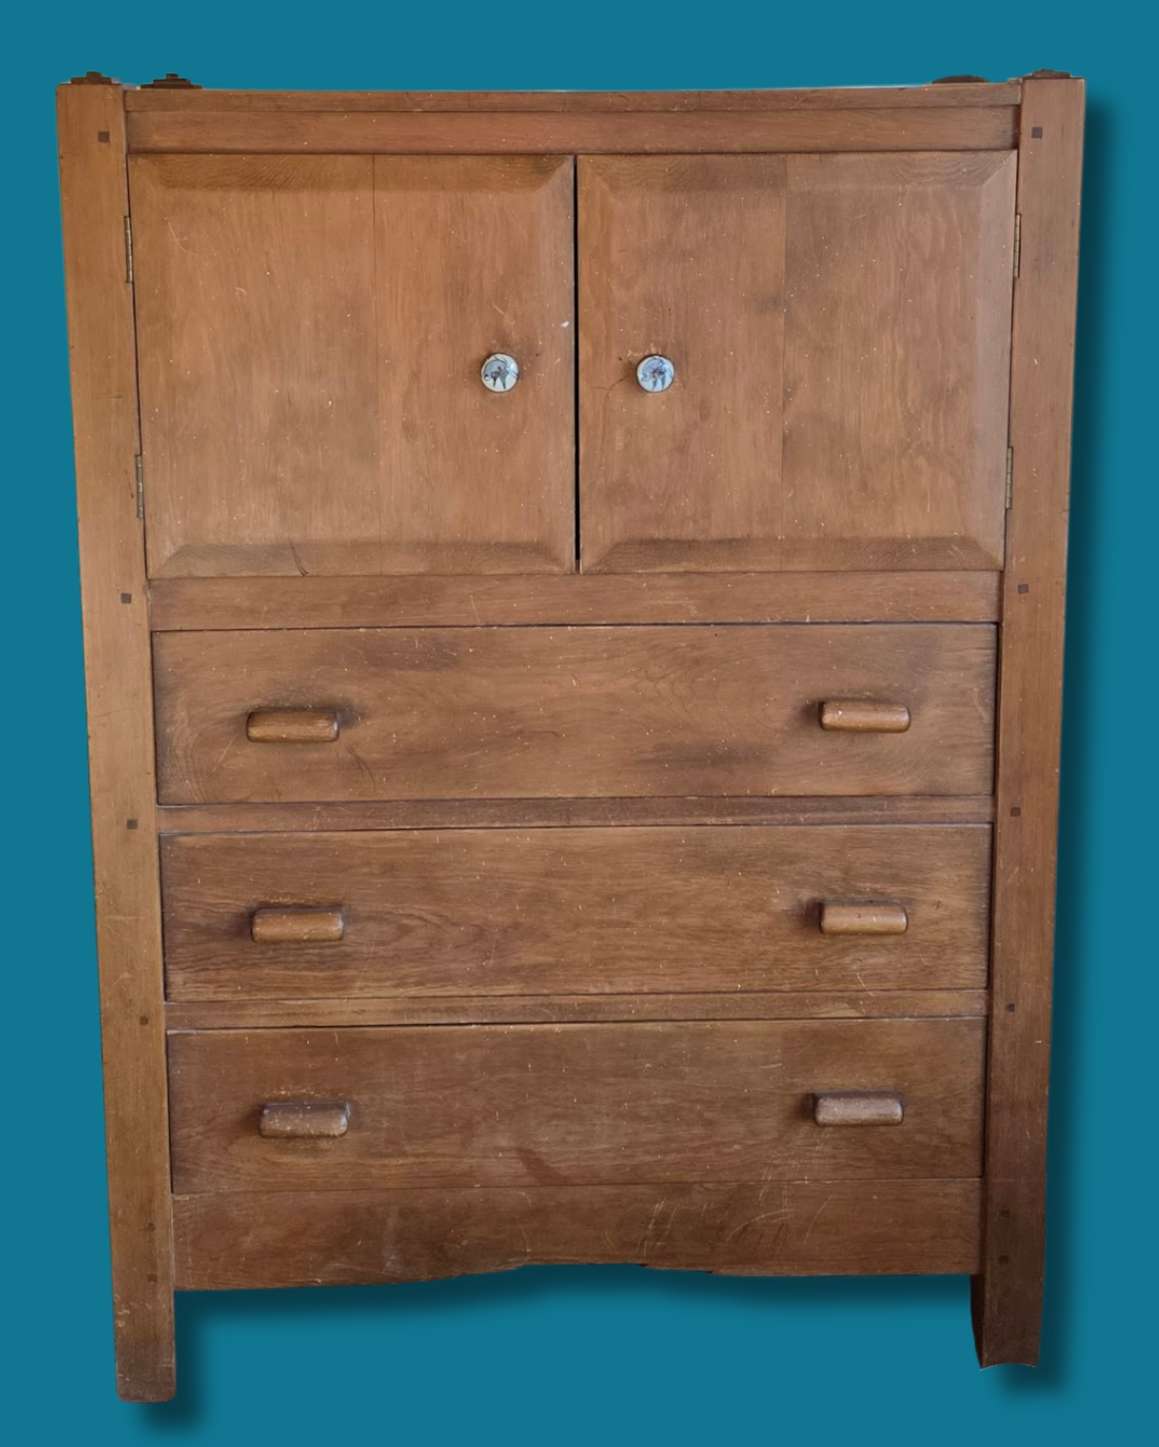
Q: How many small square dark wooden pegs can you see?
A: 12